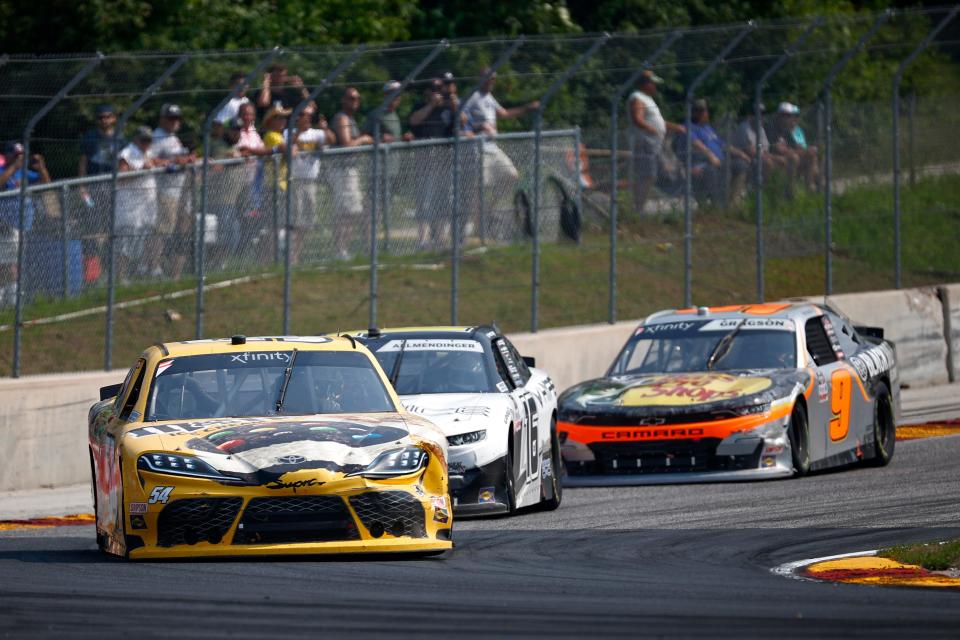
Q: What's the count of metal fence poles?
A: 12